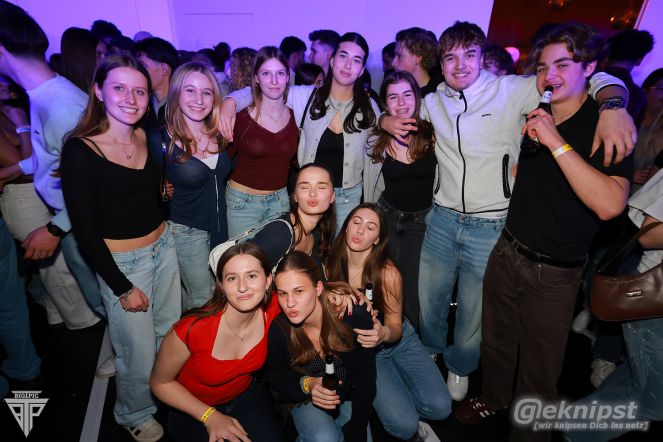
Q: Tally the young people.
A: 11